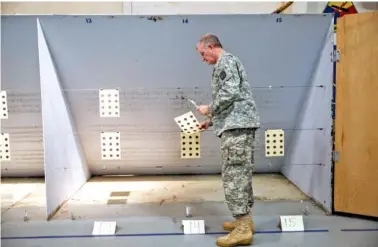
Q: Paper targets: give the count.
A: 7